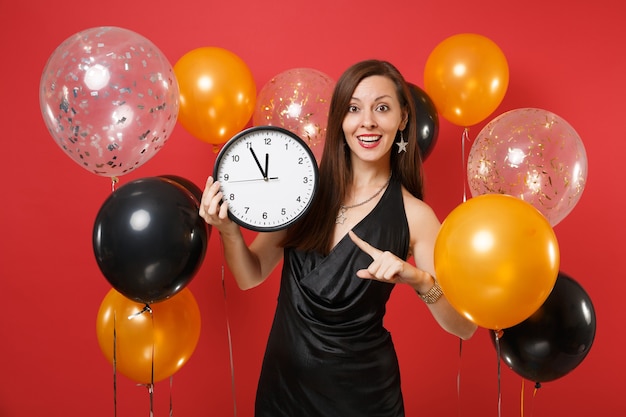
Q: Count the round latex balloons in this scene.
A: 11